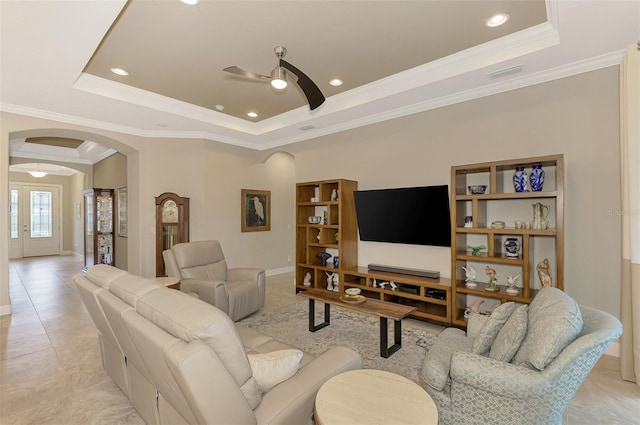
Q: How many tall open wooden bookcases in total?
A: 2